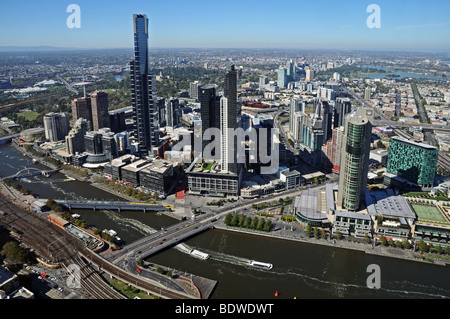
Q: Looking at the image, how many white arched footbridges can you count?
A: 1